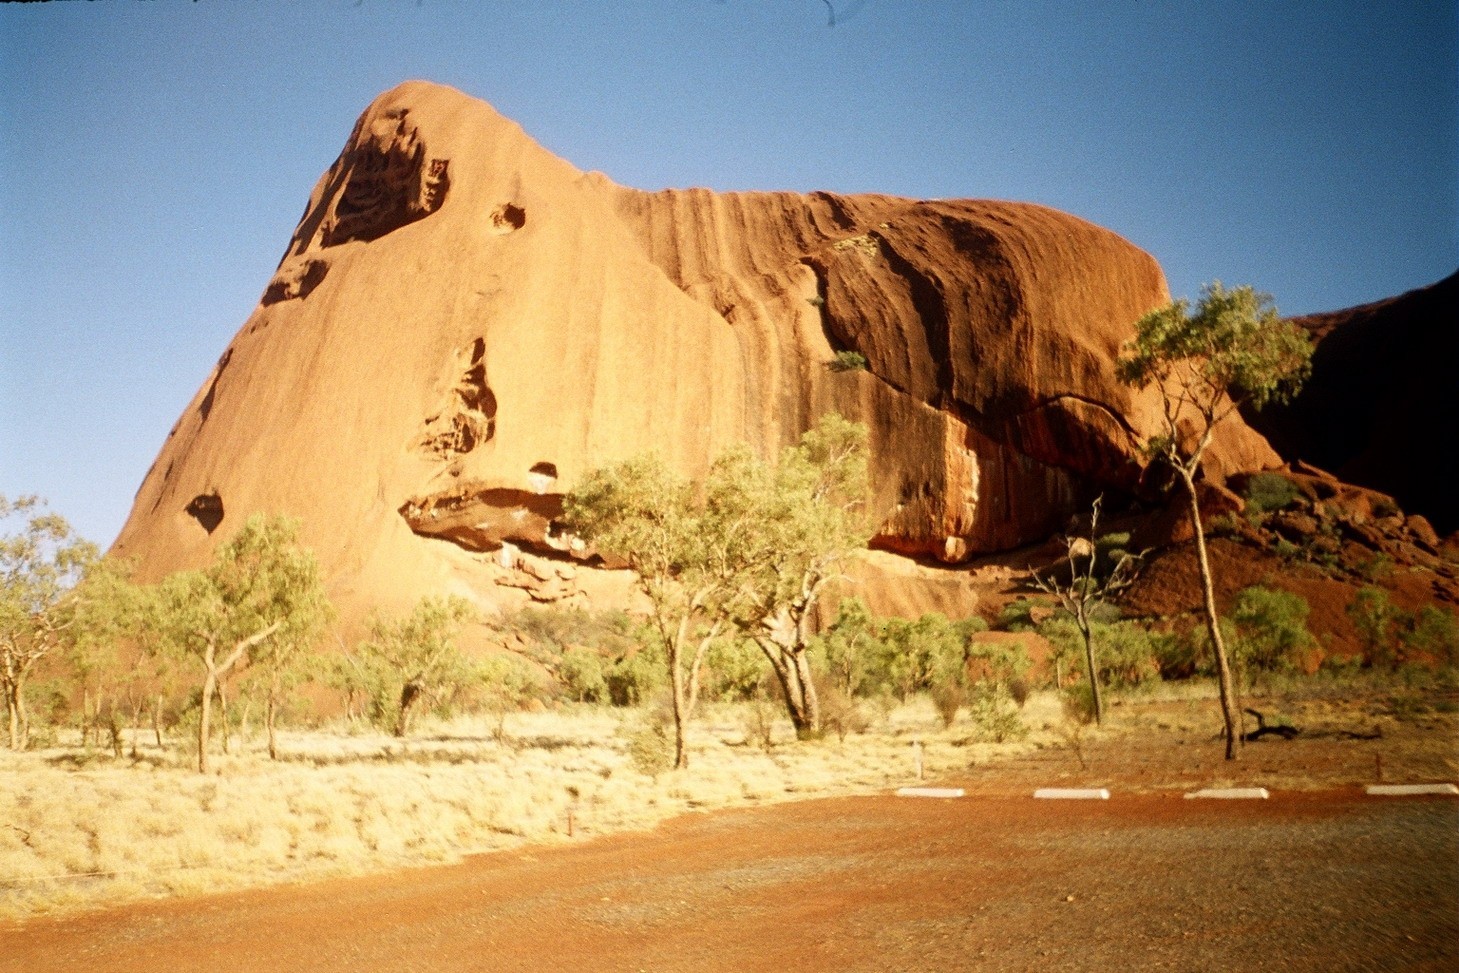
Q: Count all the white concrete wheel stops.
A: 4